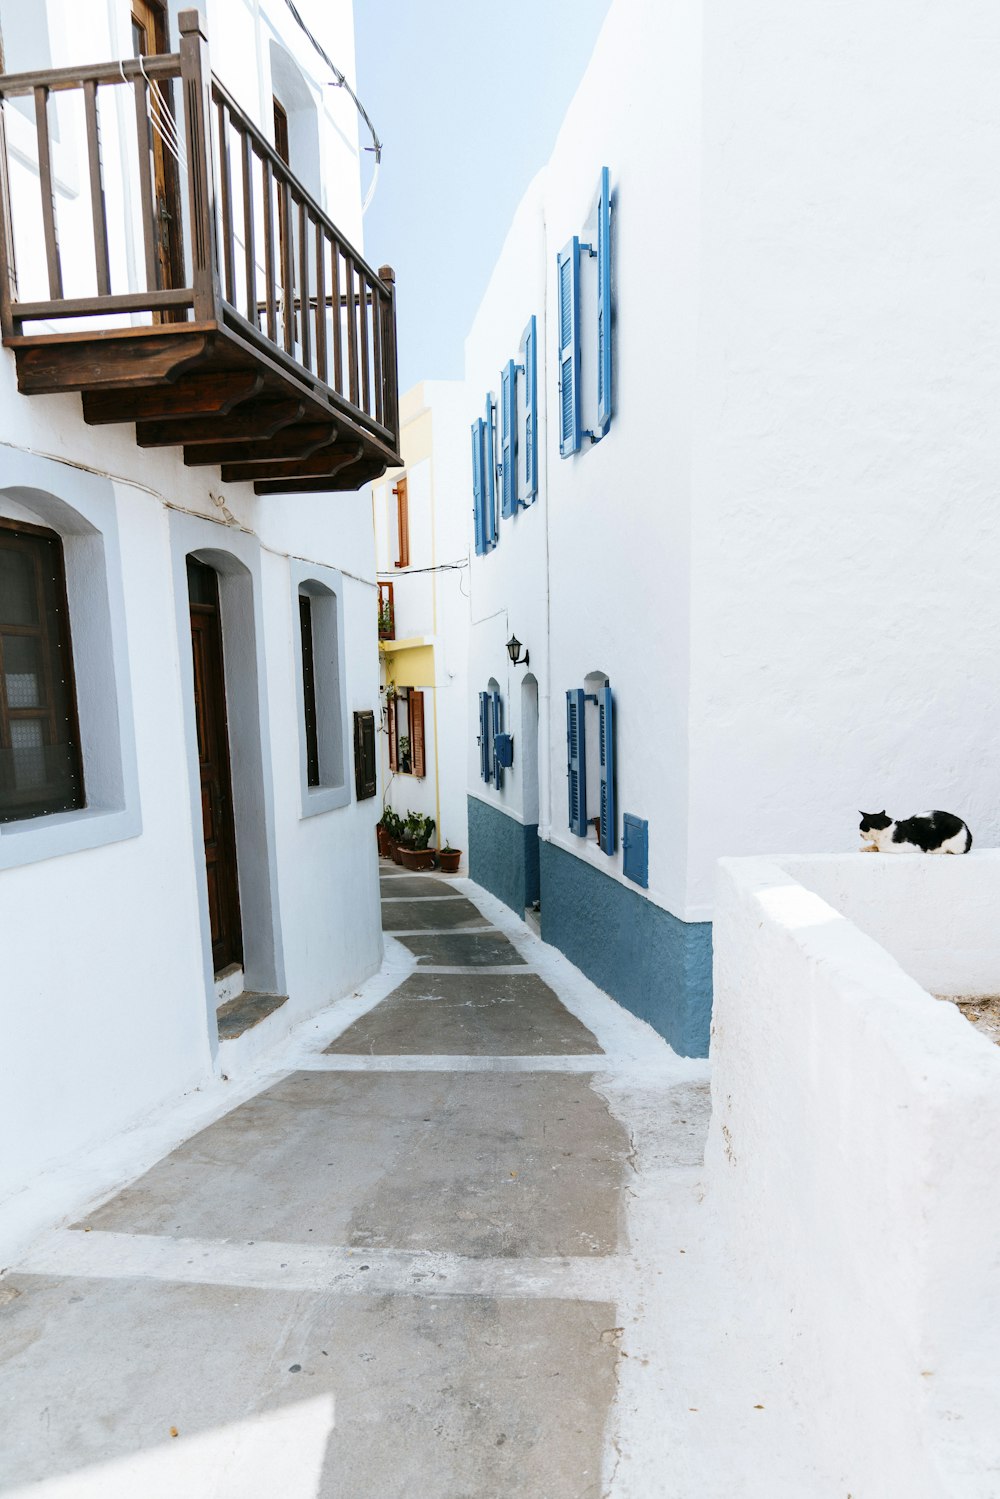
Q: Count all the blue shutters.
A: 10